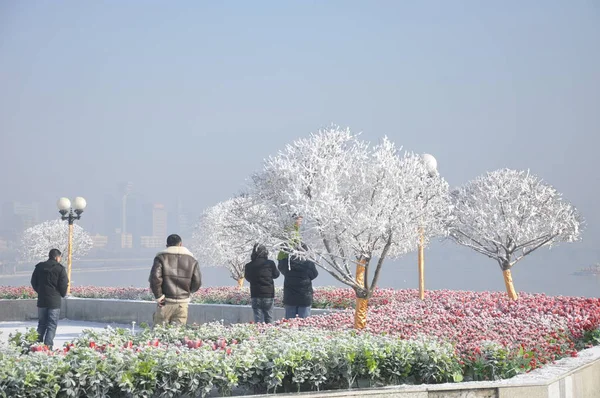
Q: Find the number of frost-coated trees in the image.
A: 4